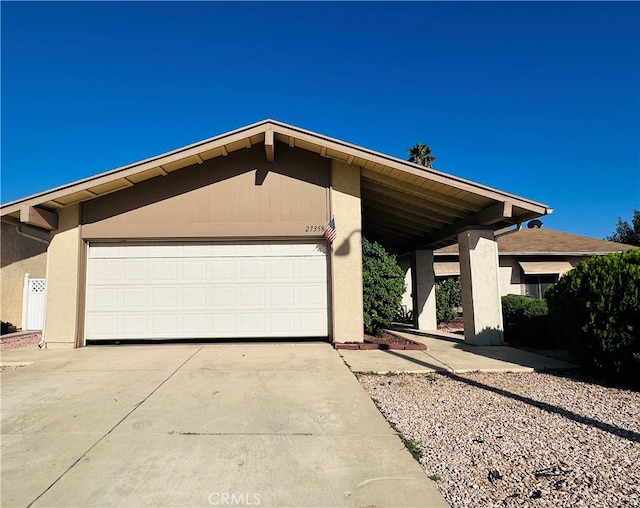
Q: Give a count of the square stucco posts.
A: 2